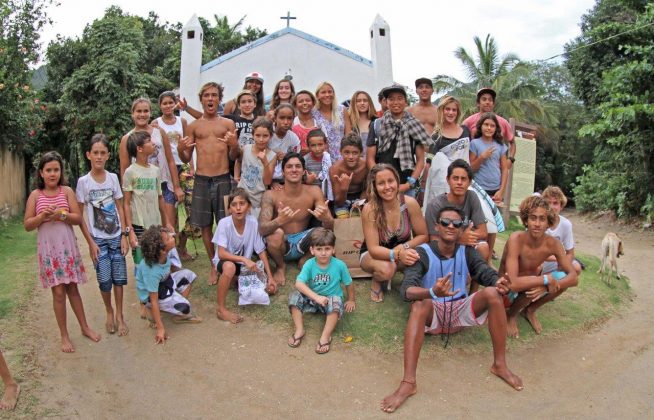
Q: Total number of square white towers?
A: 2